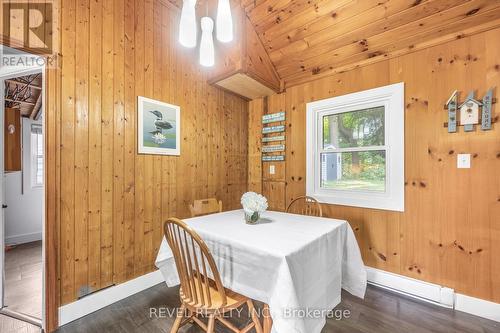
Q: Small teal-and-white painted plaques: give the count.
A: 5